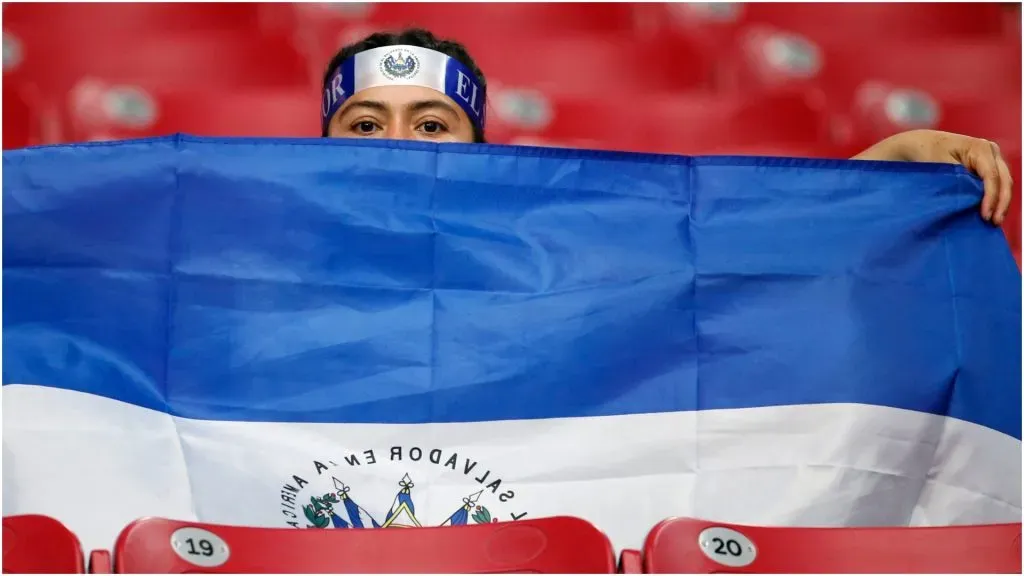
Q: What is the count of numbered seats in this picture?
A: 2